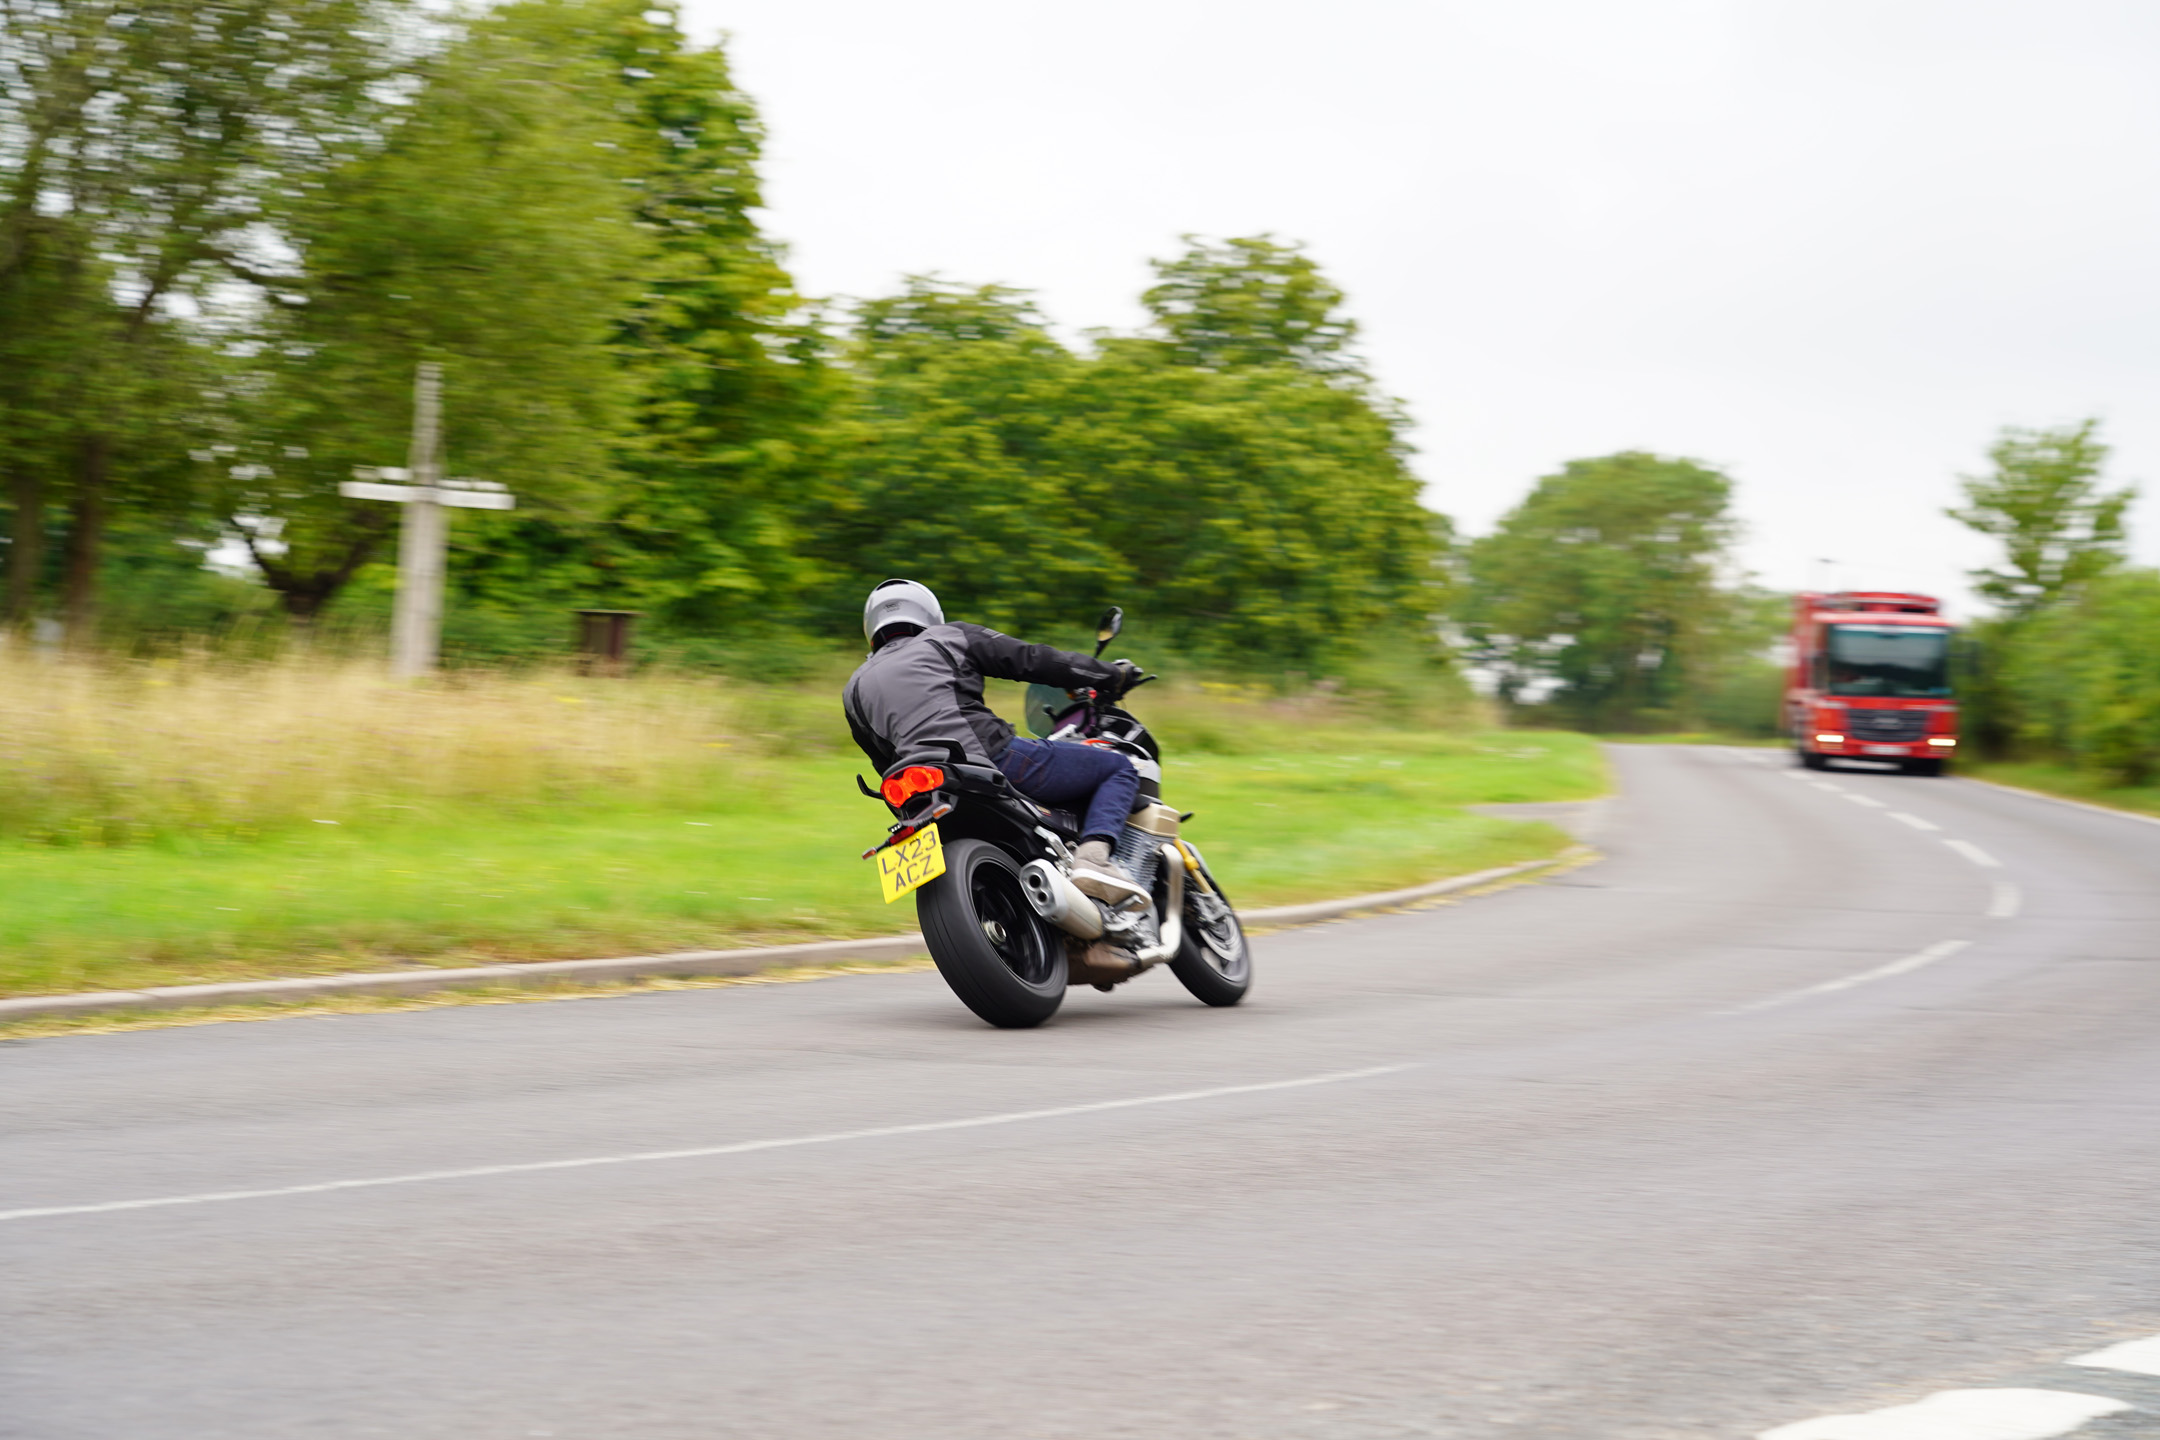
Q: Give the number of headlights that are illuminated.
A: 2